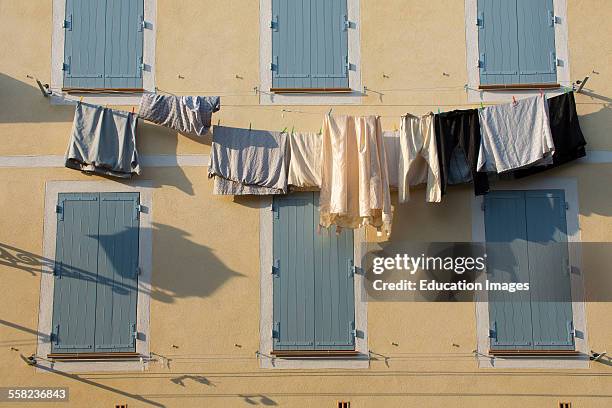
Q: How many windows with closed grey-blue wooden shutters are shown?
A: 6